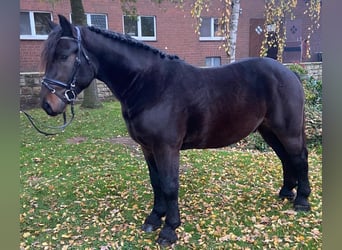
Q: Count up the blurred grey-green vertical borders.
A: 2